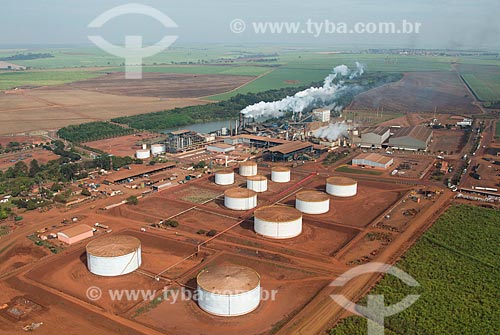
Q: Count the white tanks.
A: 12